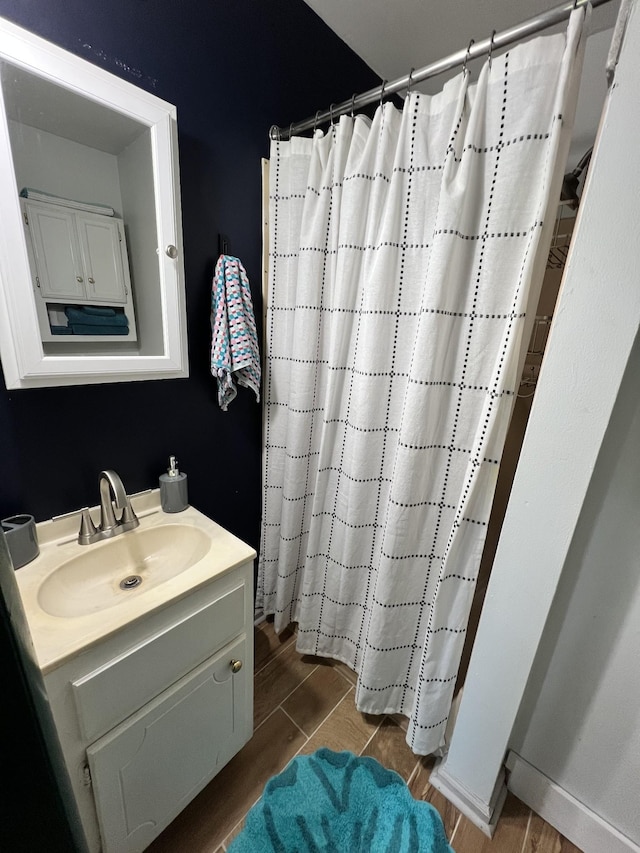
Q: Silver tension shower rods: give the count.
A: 1